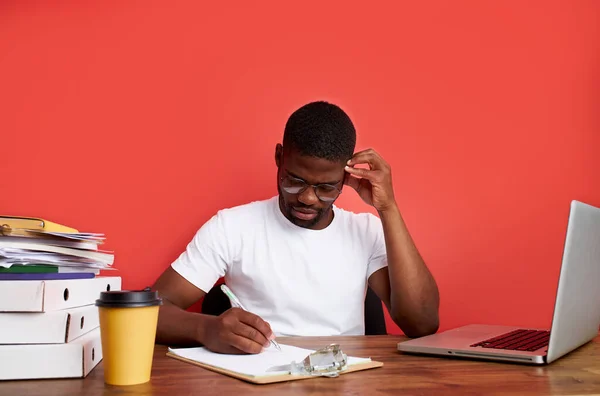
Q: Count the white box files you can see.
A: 3